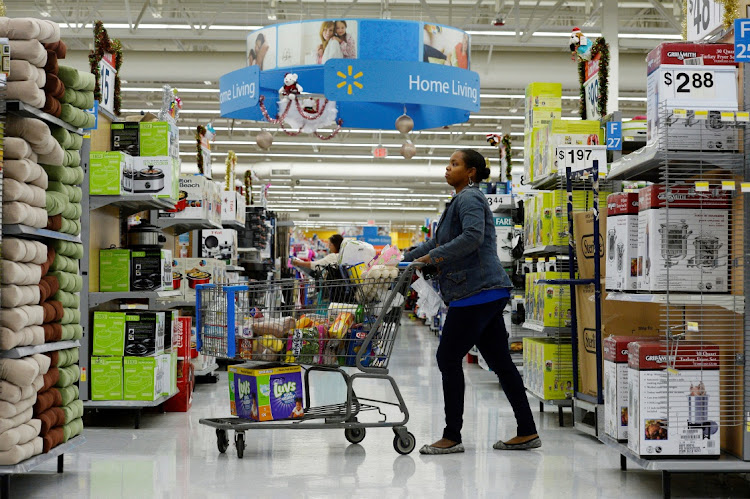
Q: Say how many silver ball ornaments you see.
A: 3